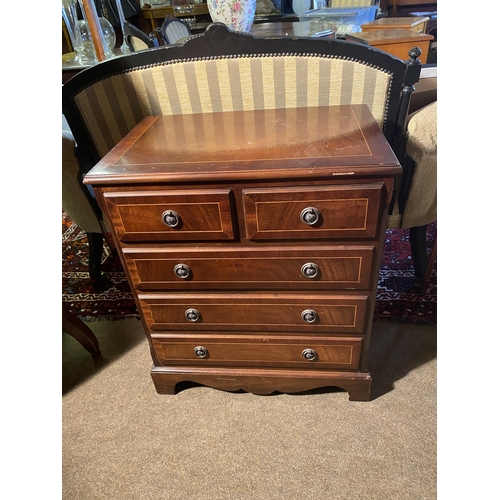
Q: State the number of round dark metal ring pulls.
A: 8